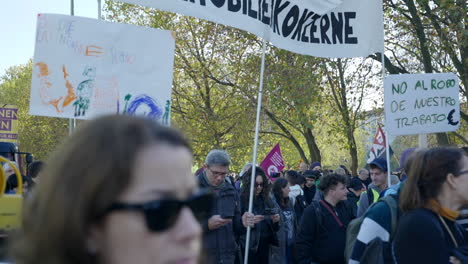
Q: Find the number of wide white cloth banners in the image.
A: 1